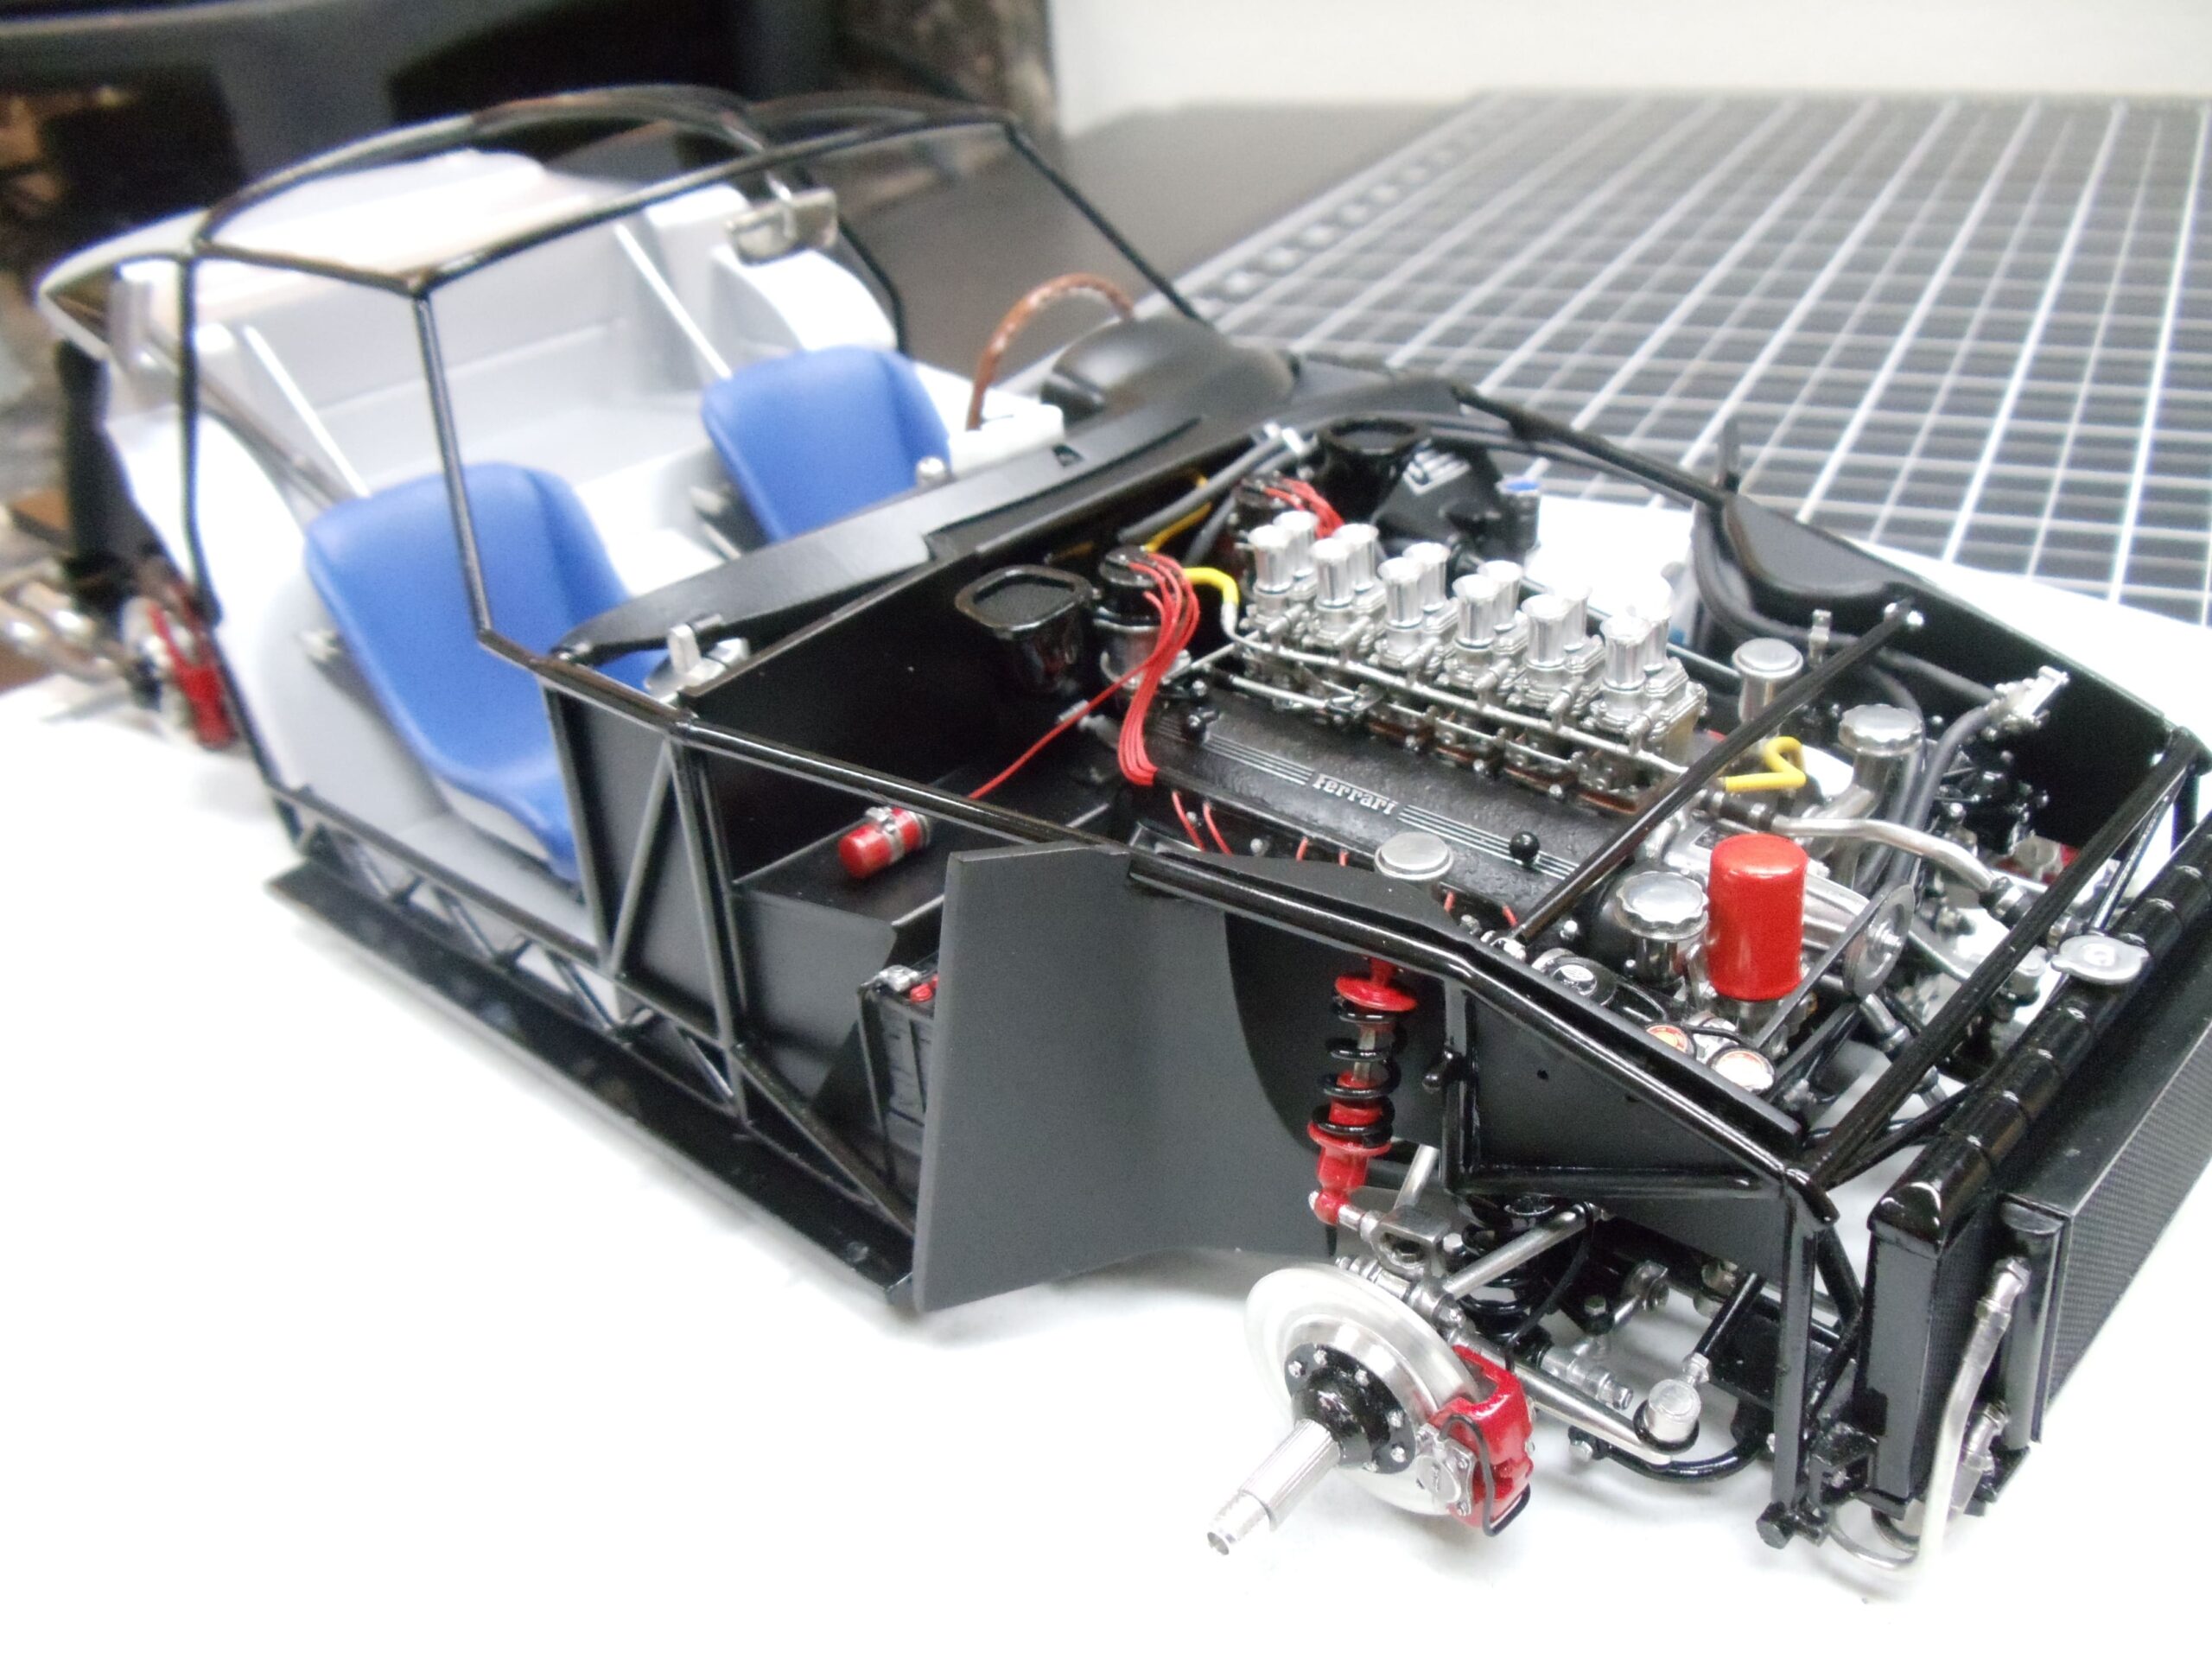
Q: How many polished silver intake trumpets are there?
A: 12